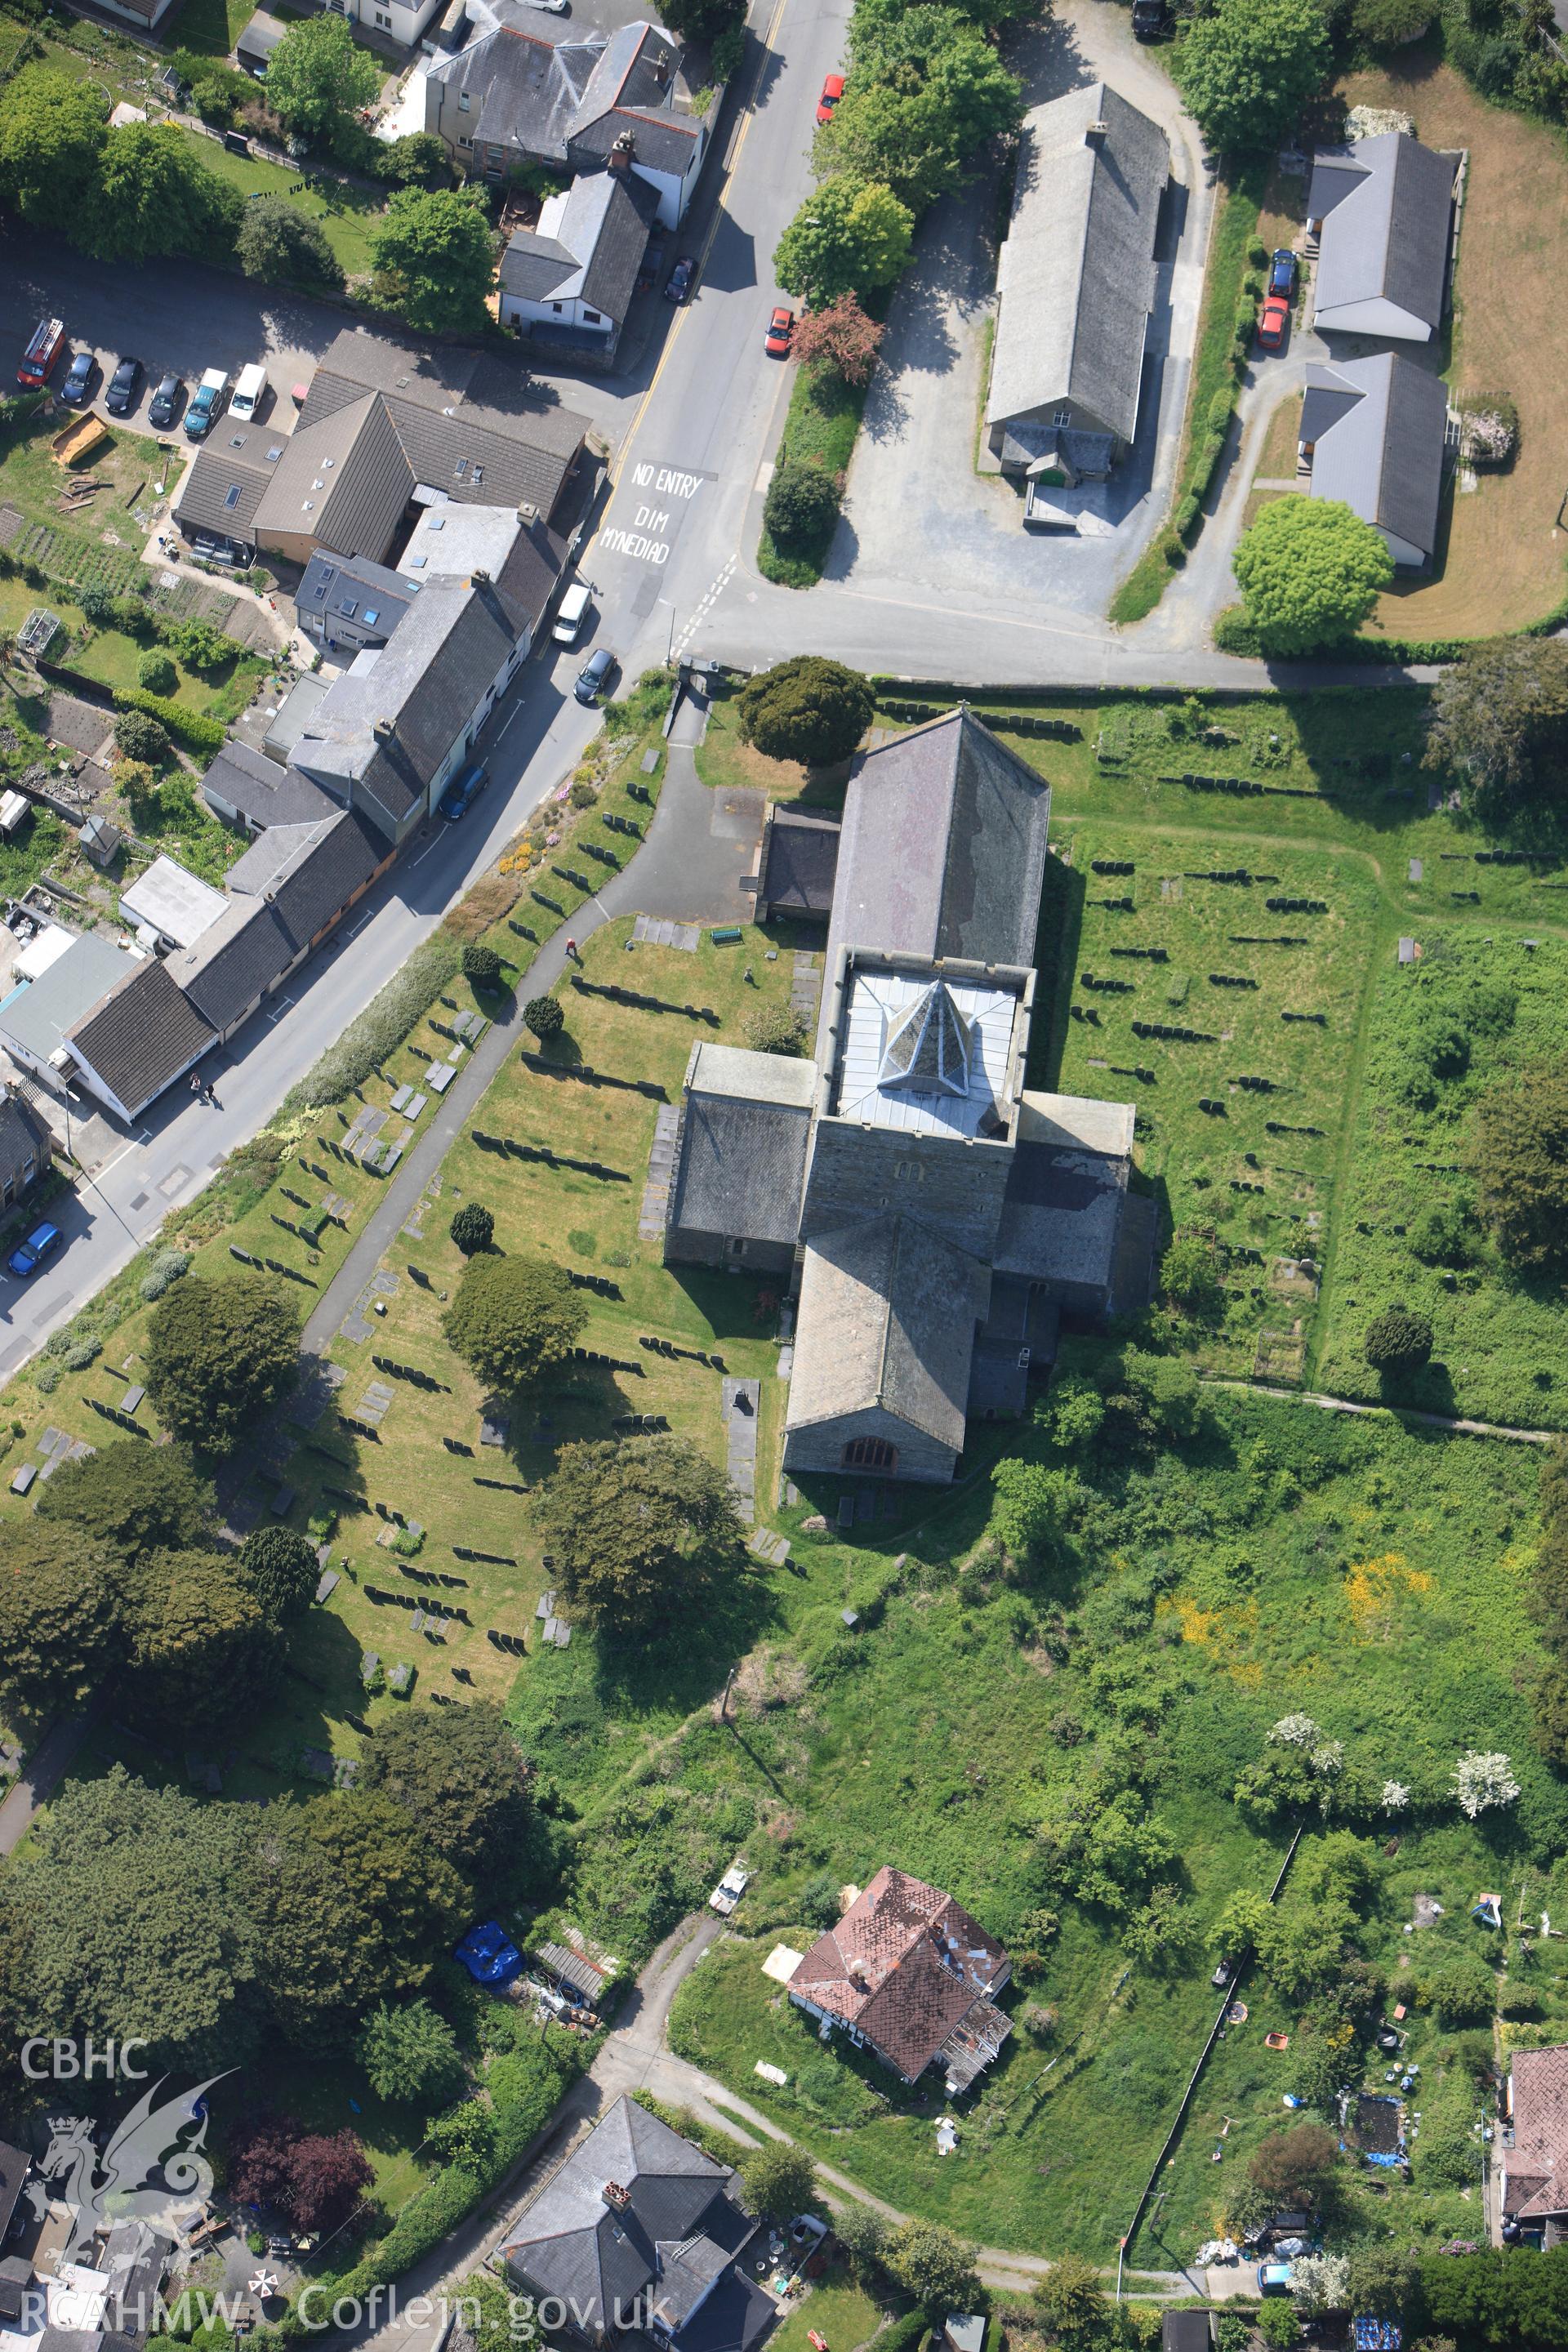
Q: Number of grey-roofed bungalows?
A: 2